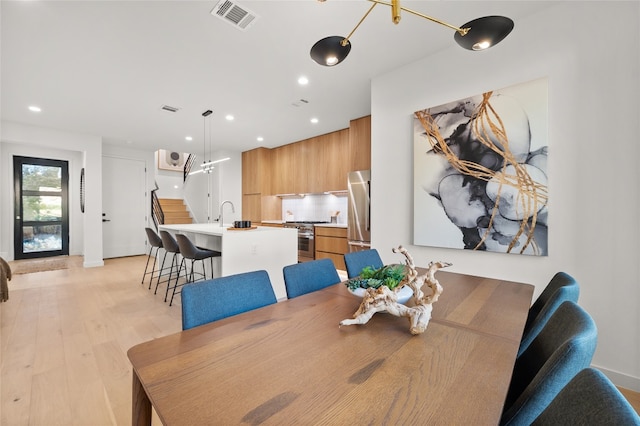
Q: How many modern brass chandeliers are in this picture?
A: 1